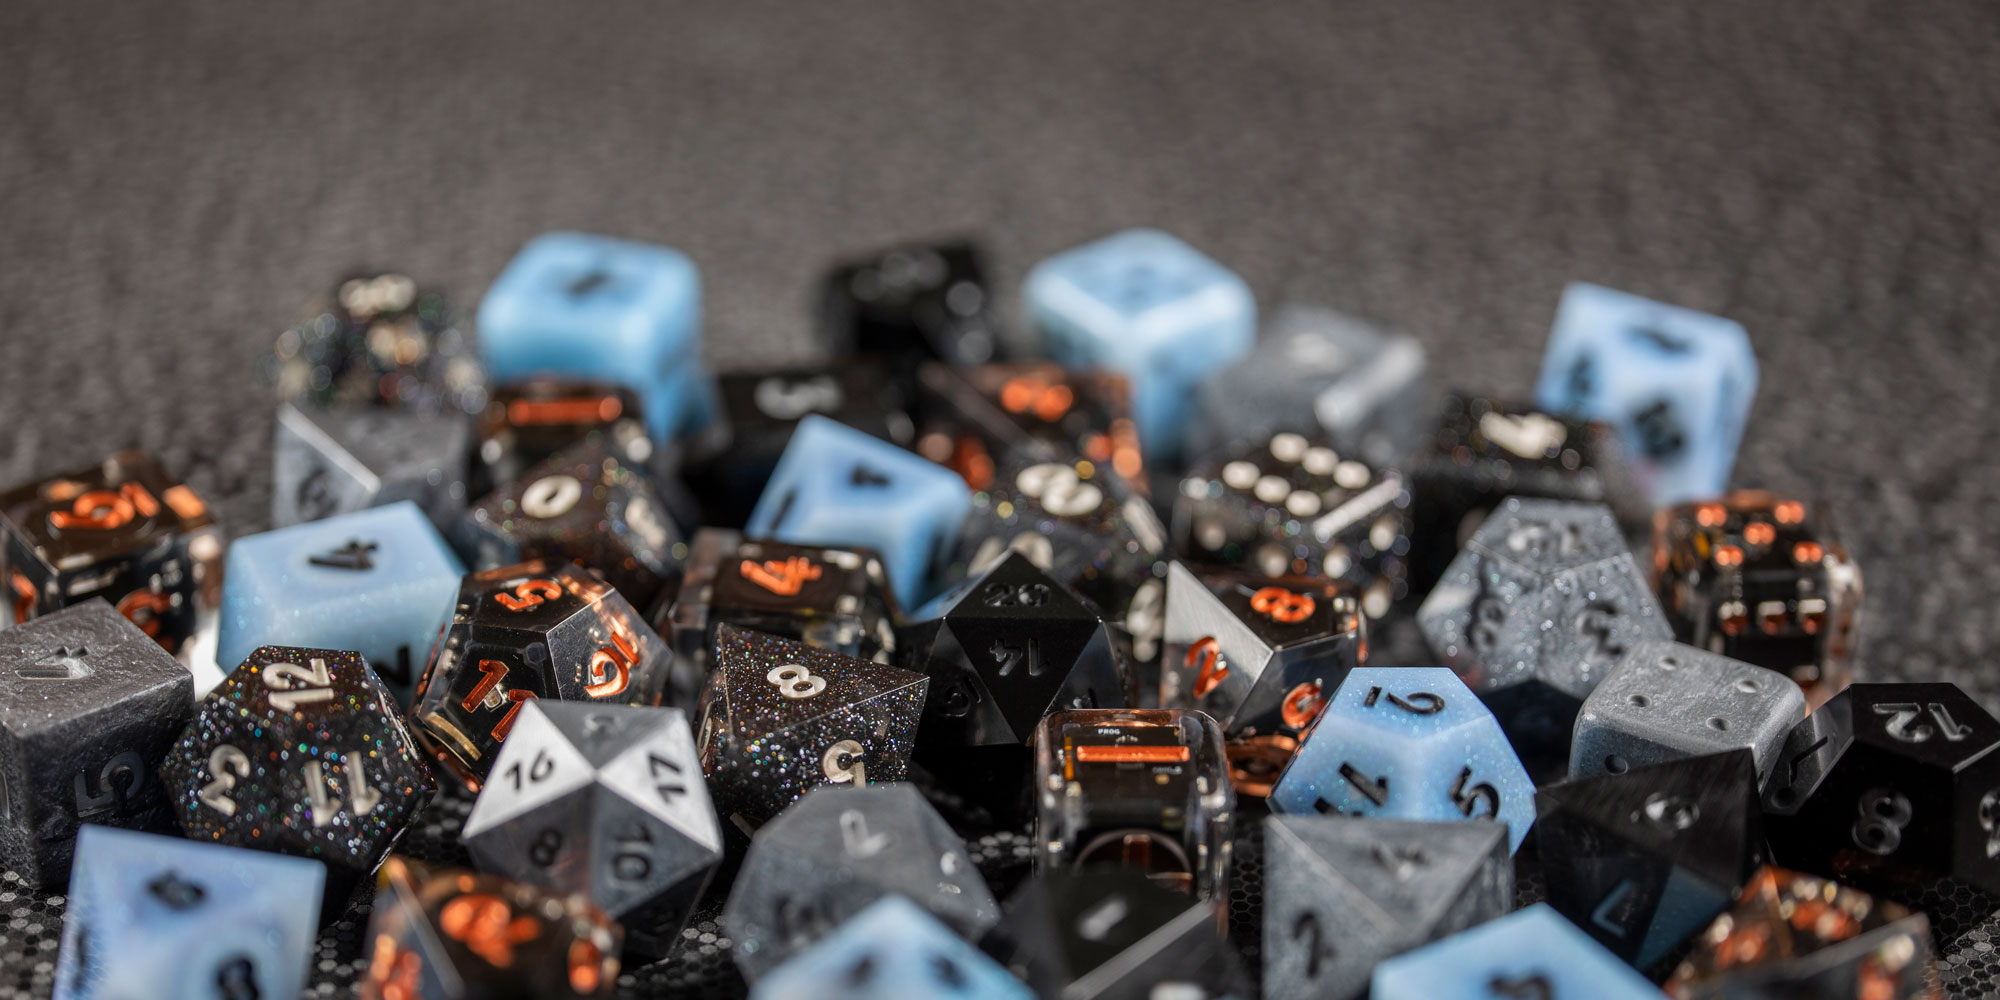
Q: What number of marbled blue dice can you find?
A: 9